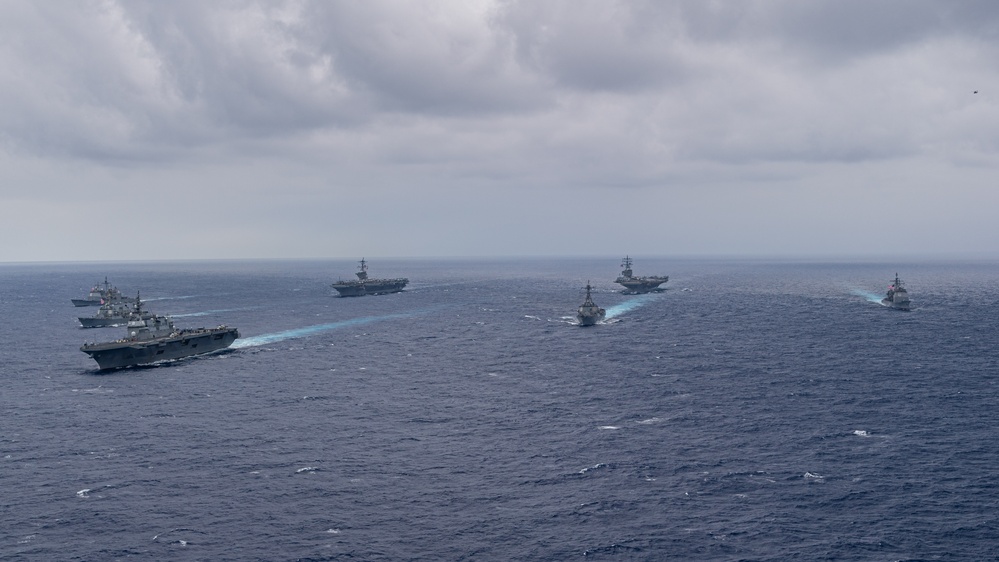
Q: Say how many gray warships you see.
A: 7